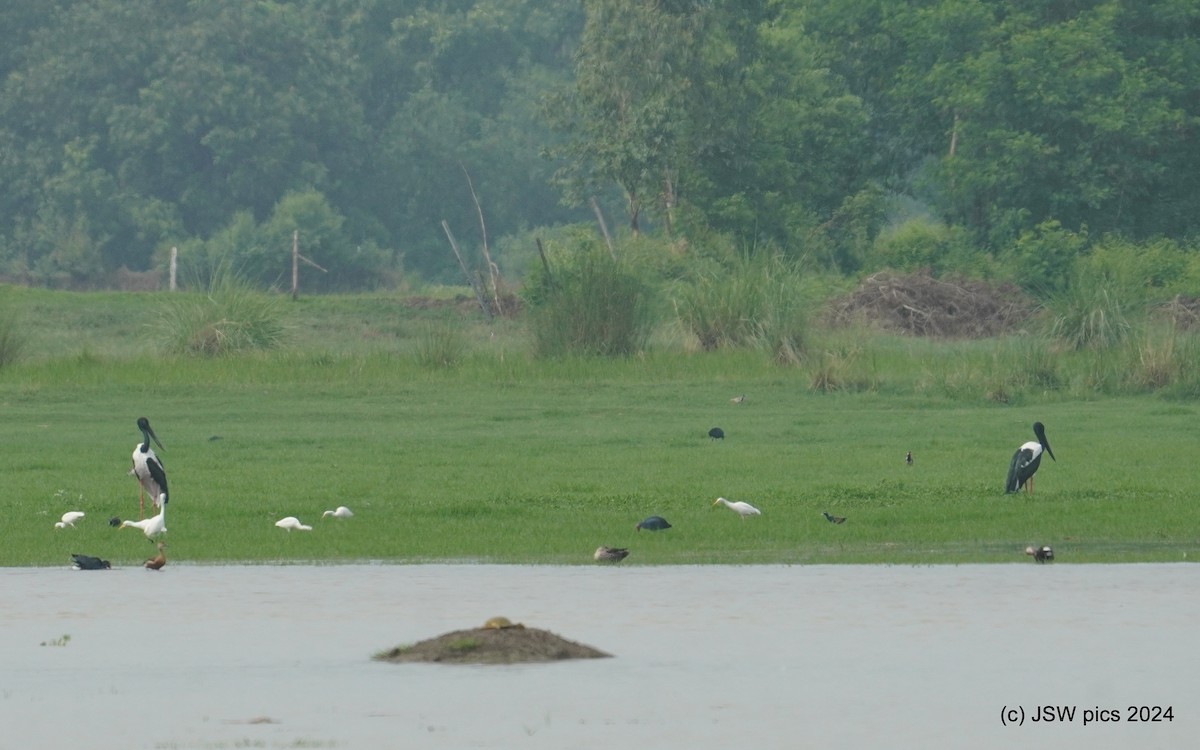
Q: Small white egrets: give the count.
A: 6